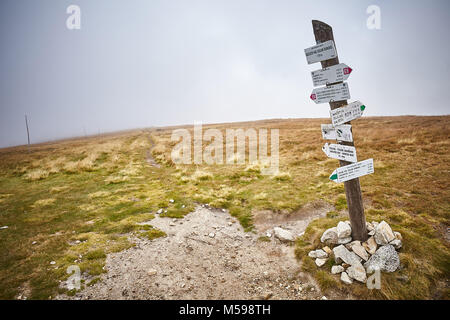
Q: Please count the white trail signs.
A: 7